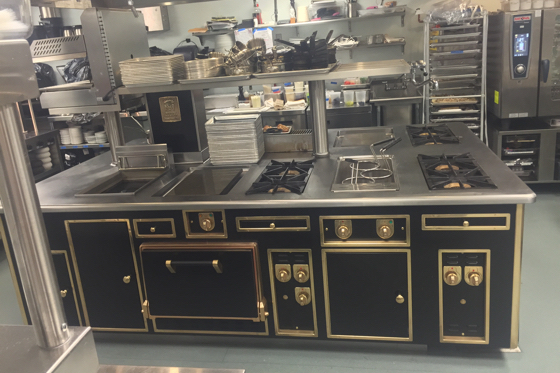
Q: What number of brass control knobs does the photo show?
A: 8